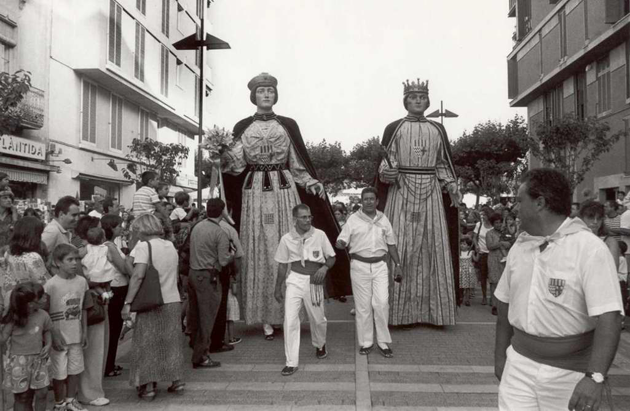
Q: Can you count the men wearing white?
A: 3